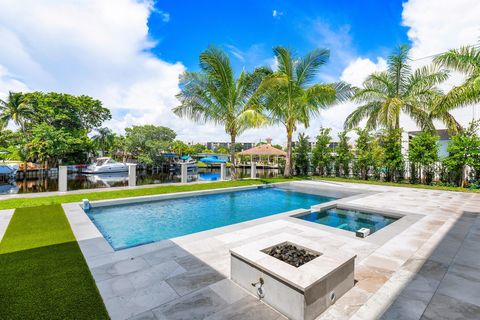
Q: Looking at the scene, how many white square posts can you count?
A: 5